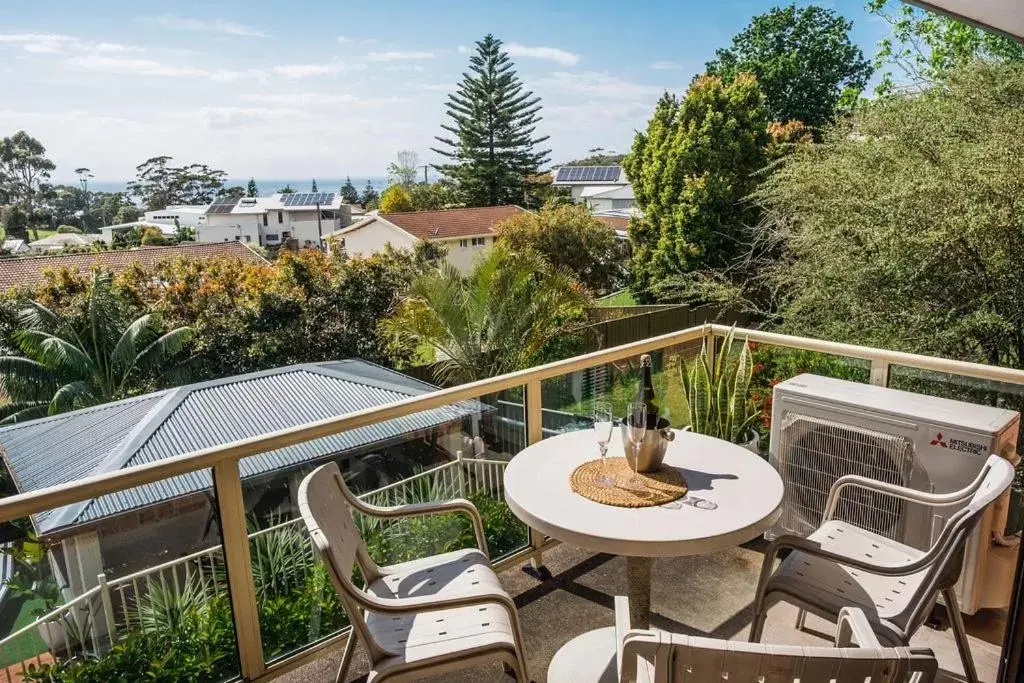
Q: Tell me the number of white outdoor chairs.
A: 3